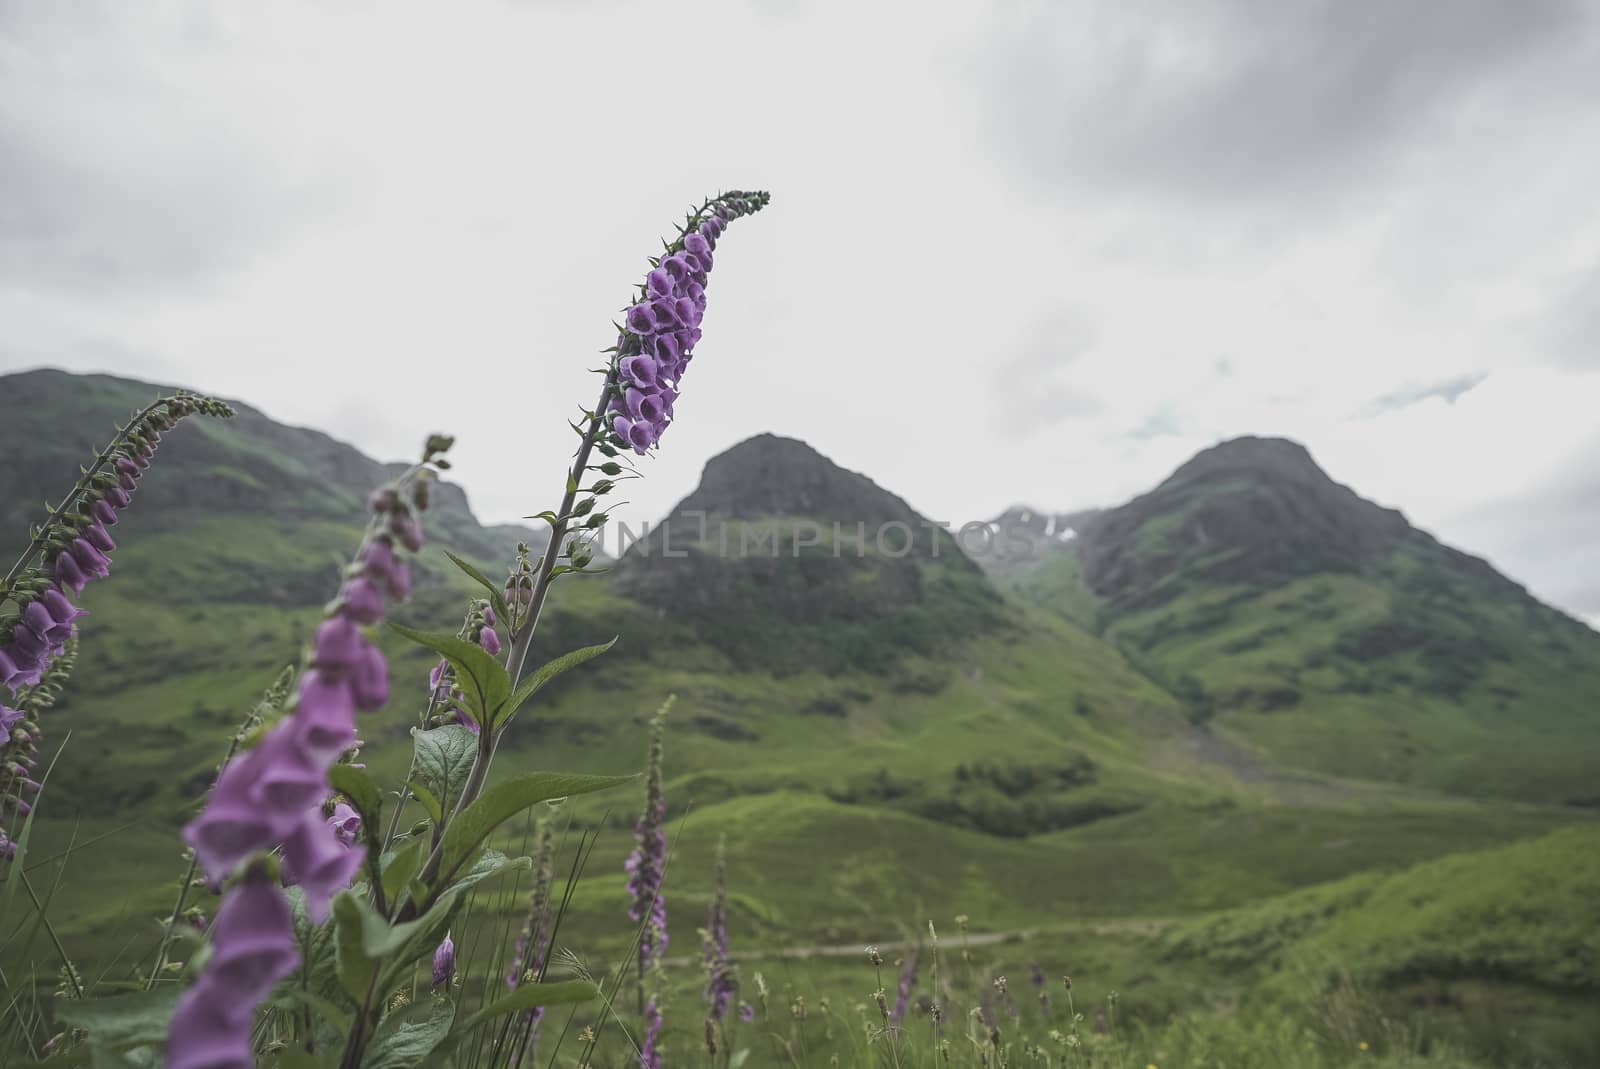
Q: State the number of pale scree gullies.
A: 1